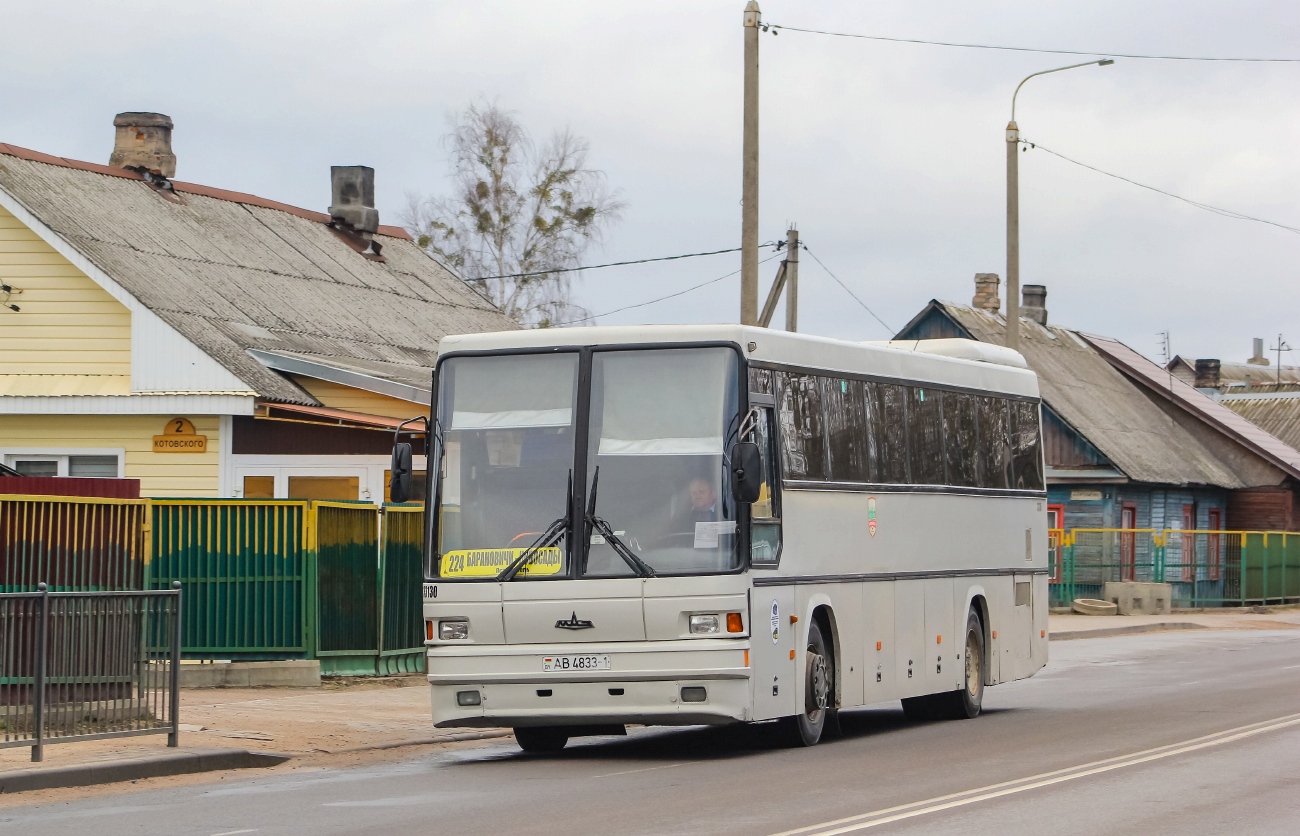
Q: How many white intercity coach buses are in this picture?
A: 1